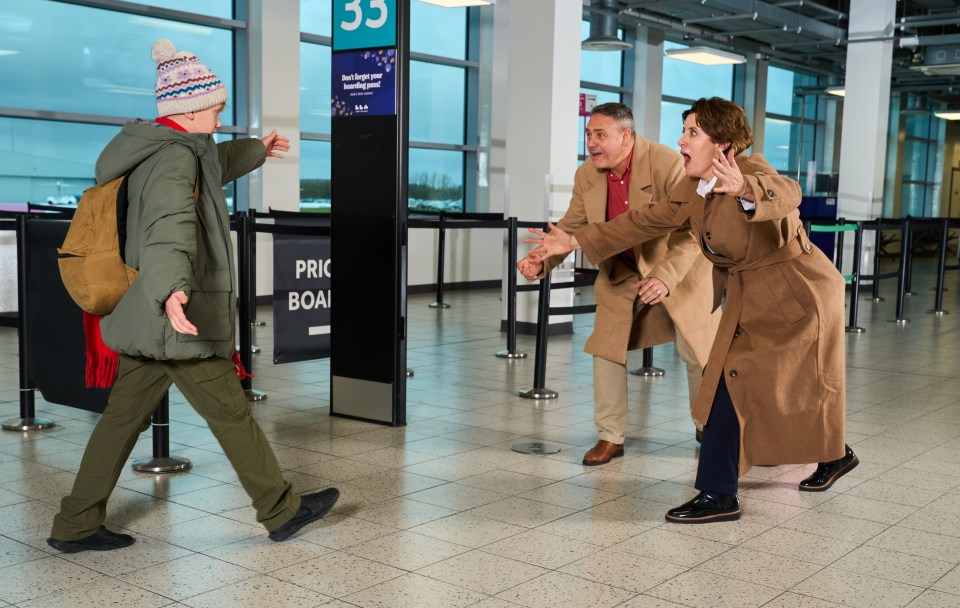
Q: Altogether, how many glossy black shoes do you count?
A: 2